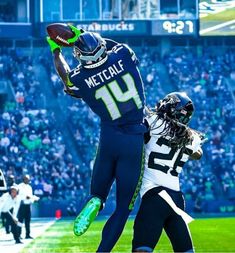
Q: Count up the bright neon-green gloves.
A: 2